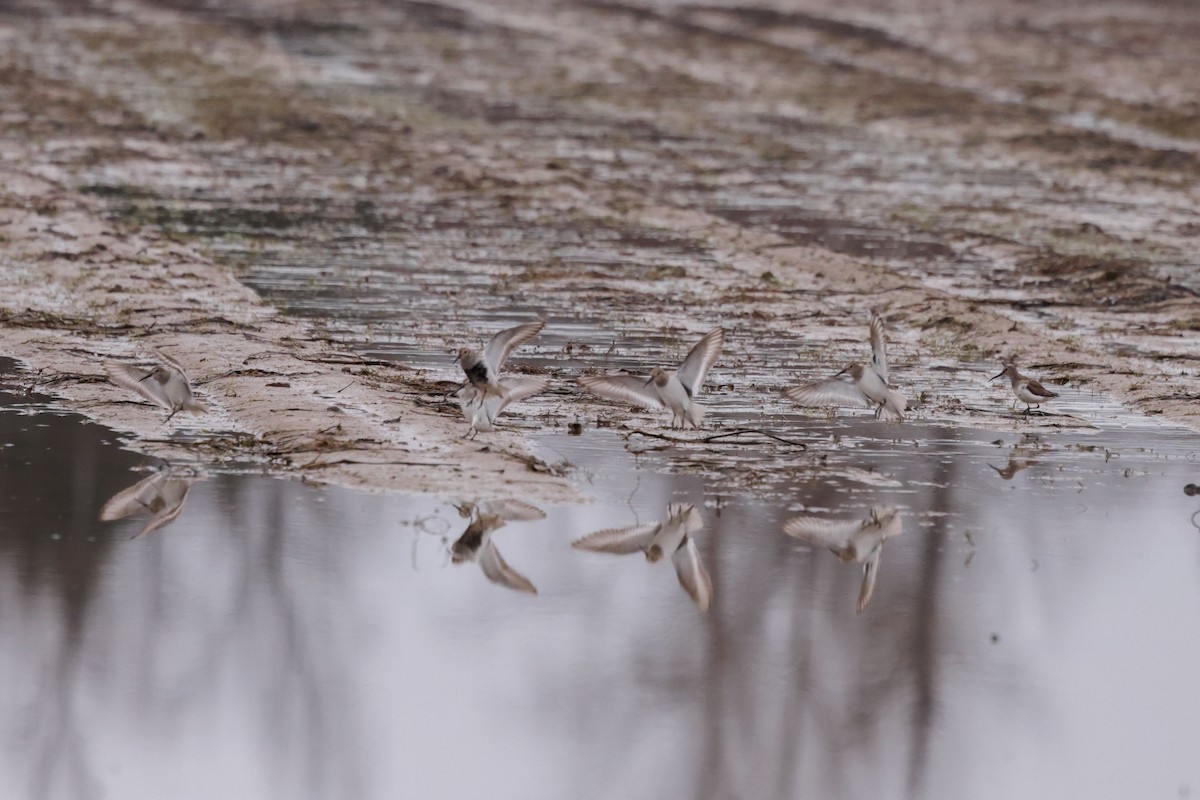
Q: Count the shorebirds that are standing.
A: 1